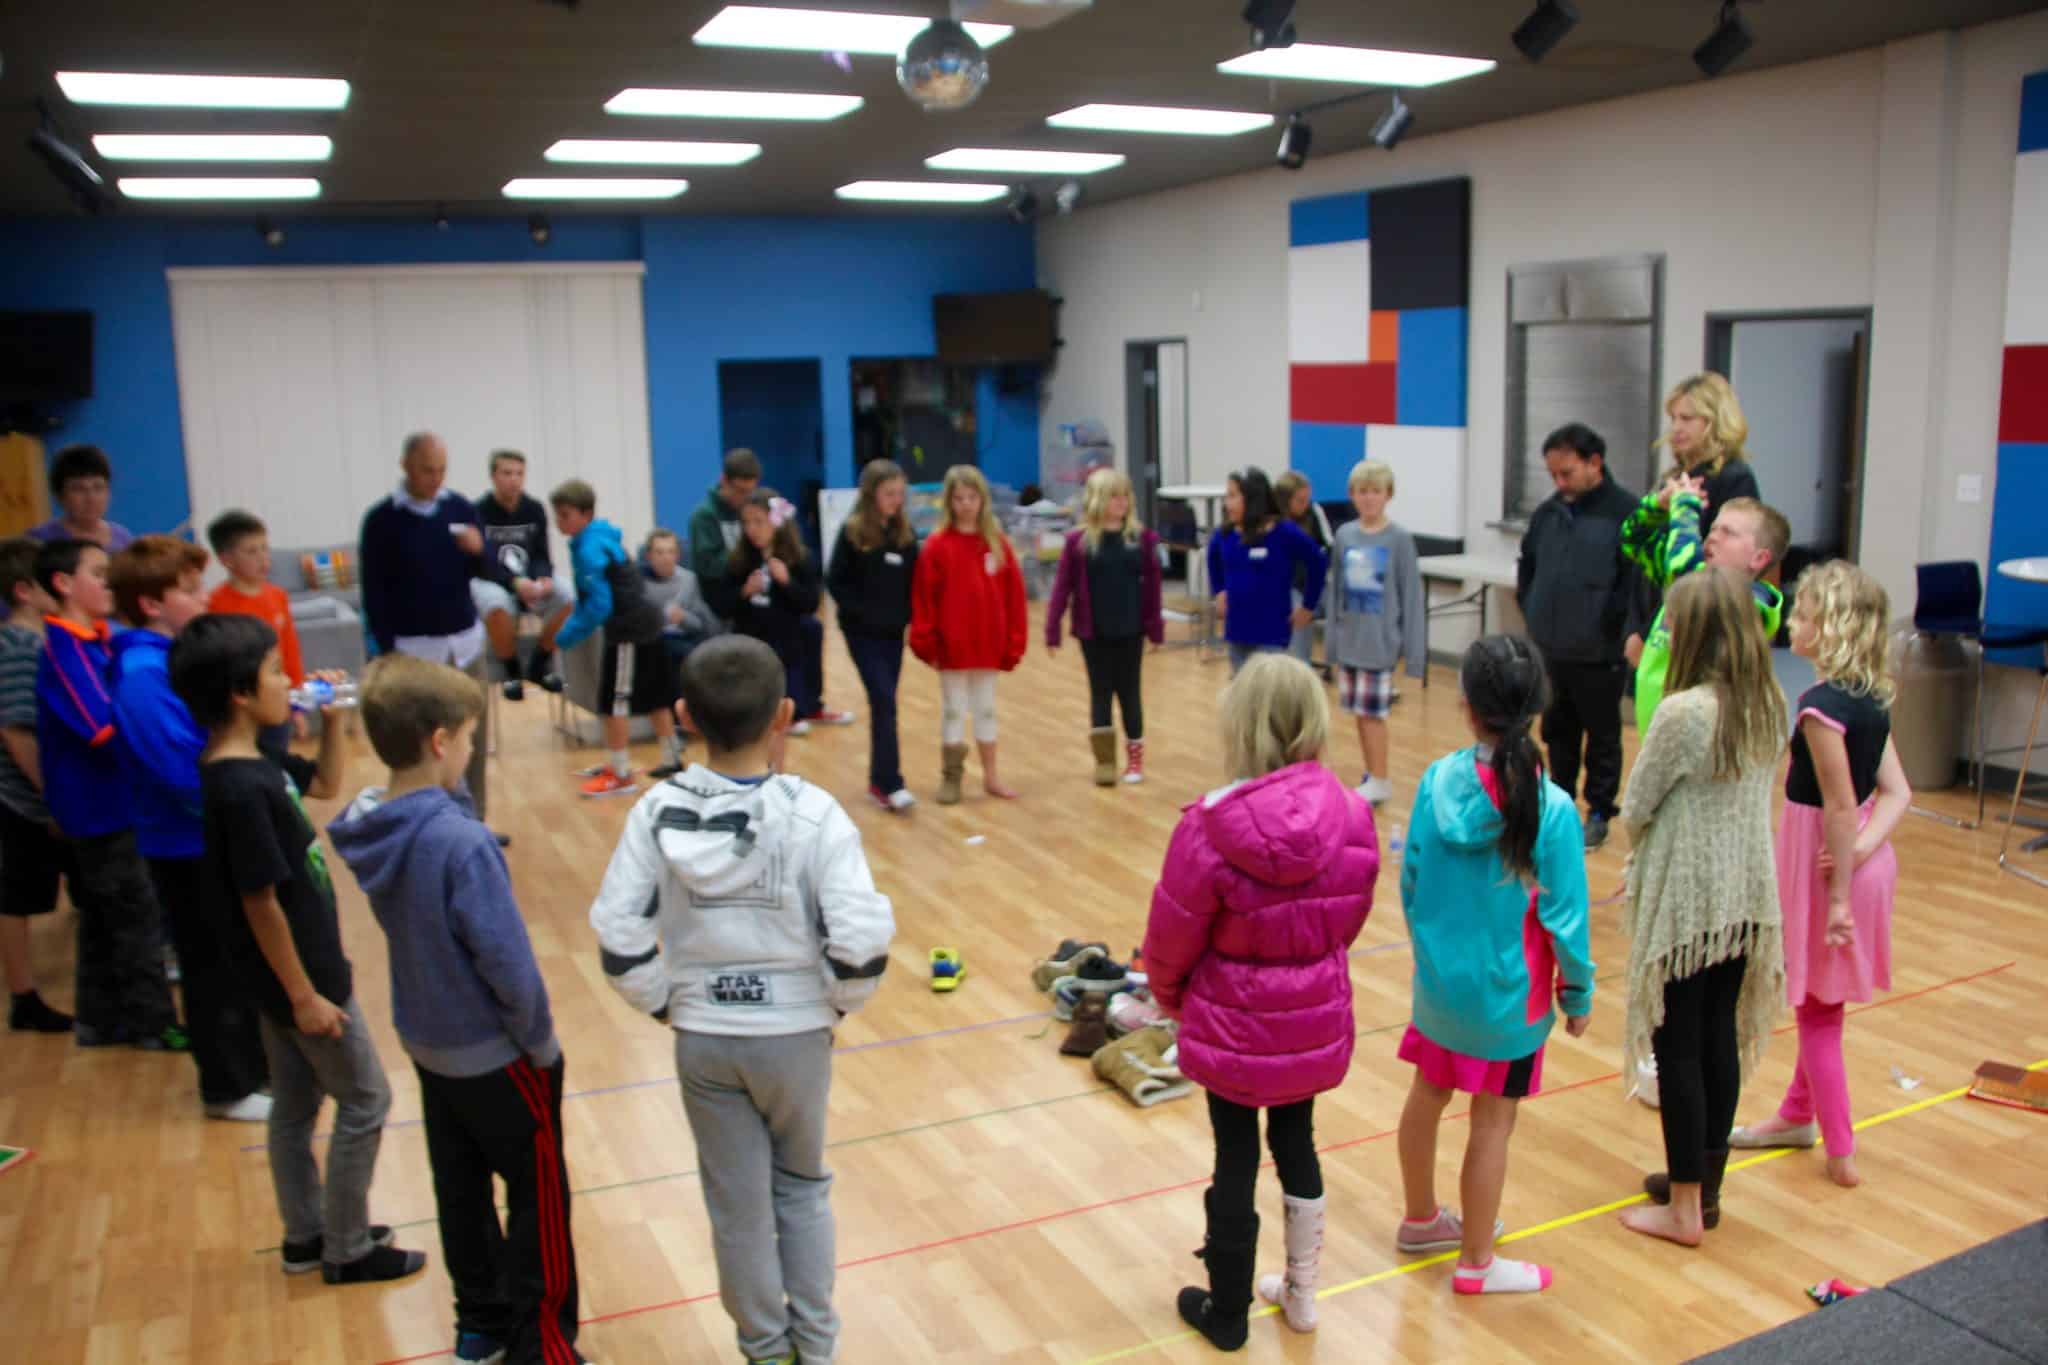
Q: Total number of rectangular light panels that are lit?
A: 11